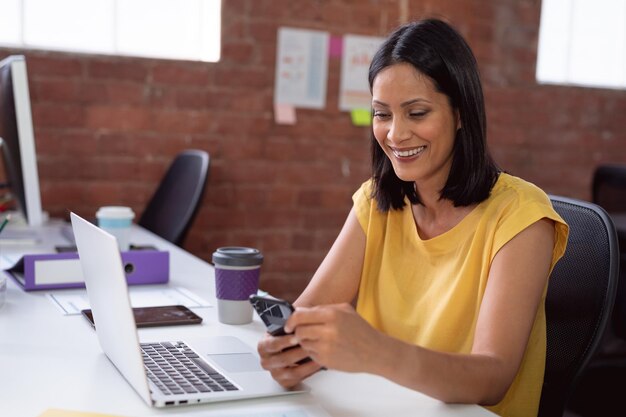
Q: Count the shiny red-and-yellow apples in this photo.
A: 0